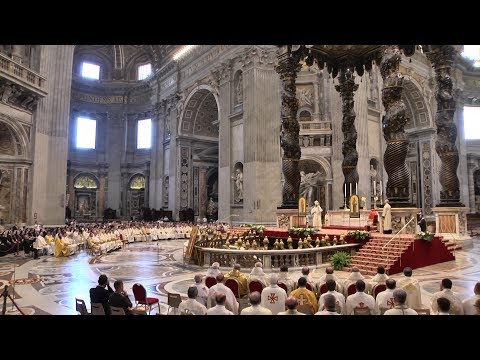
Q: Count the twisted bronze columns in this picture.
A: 4